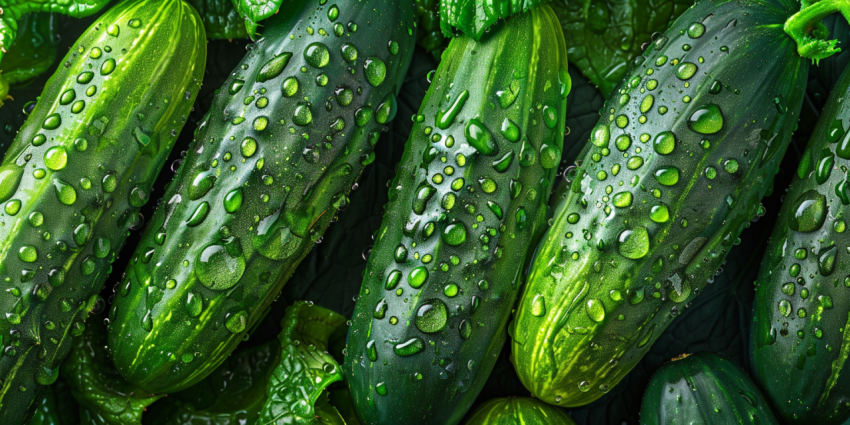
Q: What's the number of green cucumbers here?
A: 7